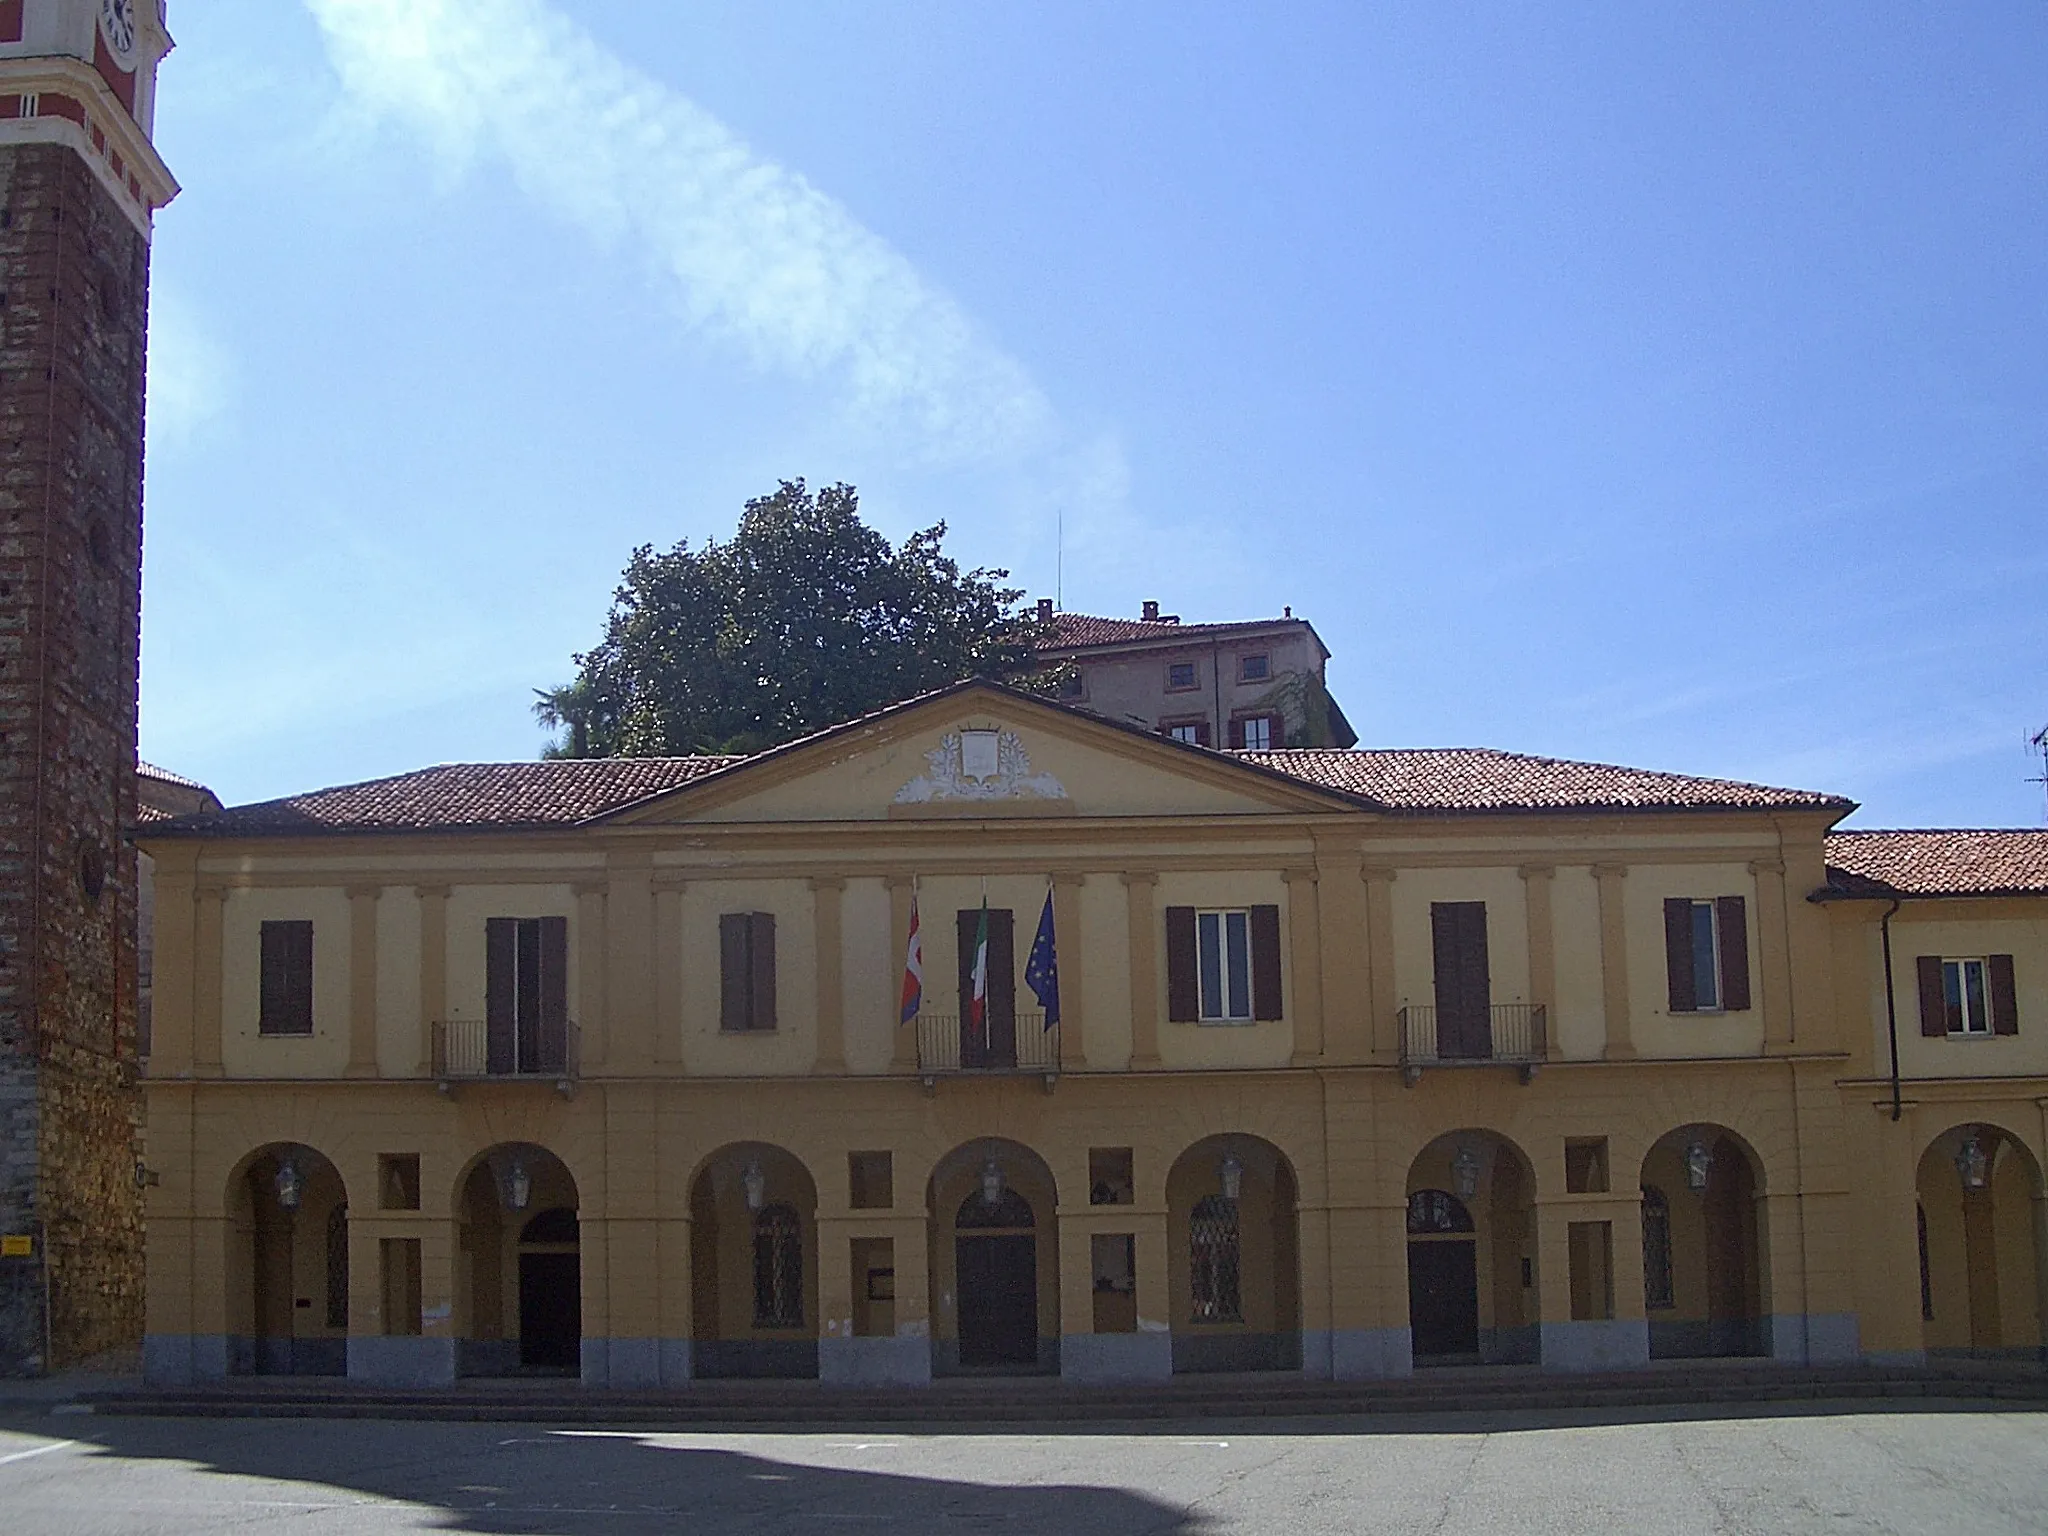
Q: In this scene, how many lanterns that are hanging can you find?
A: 8